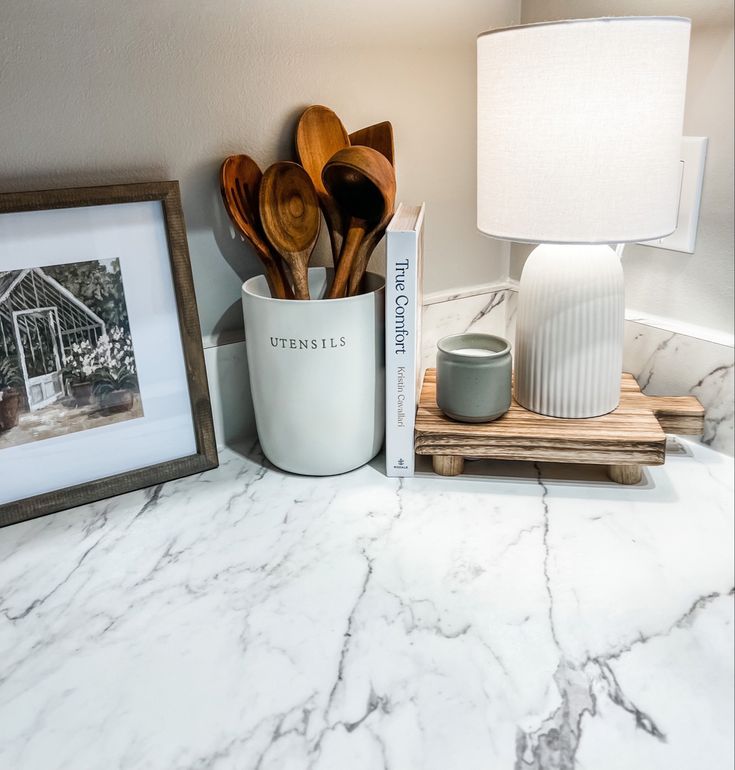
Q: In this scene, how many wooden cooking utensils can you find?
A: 5